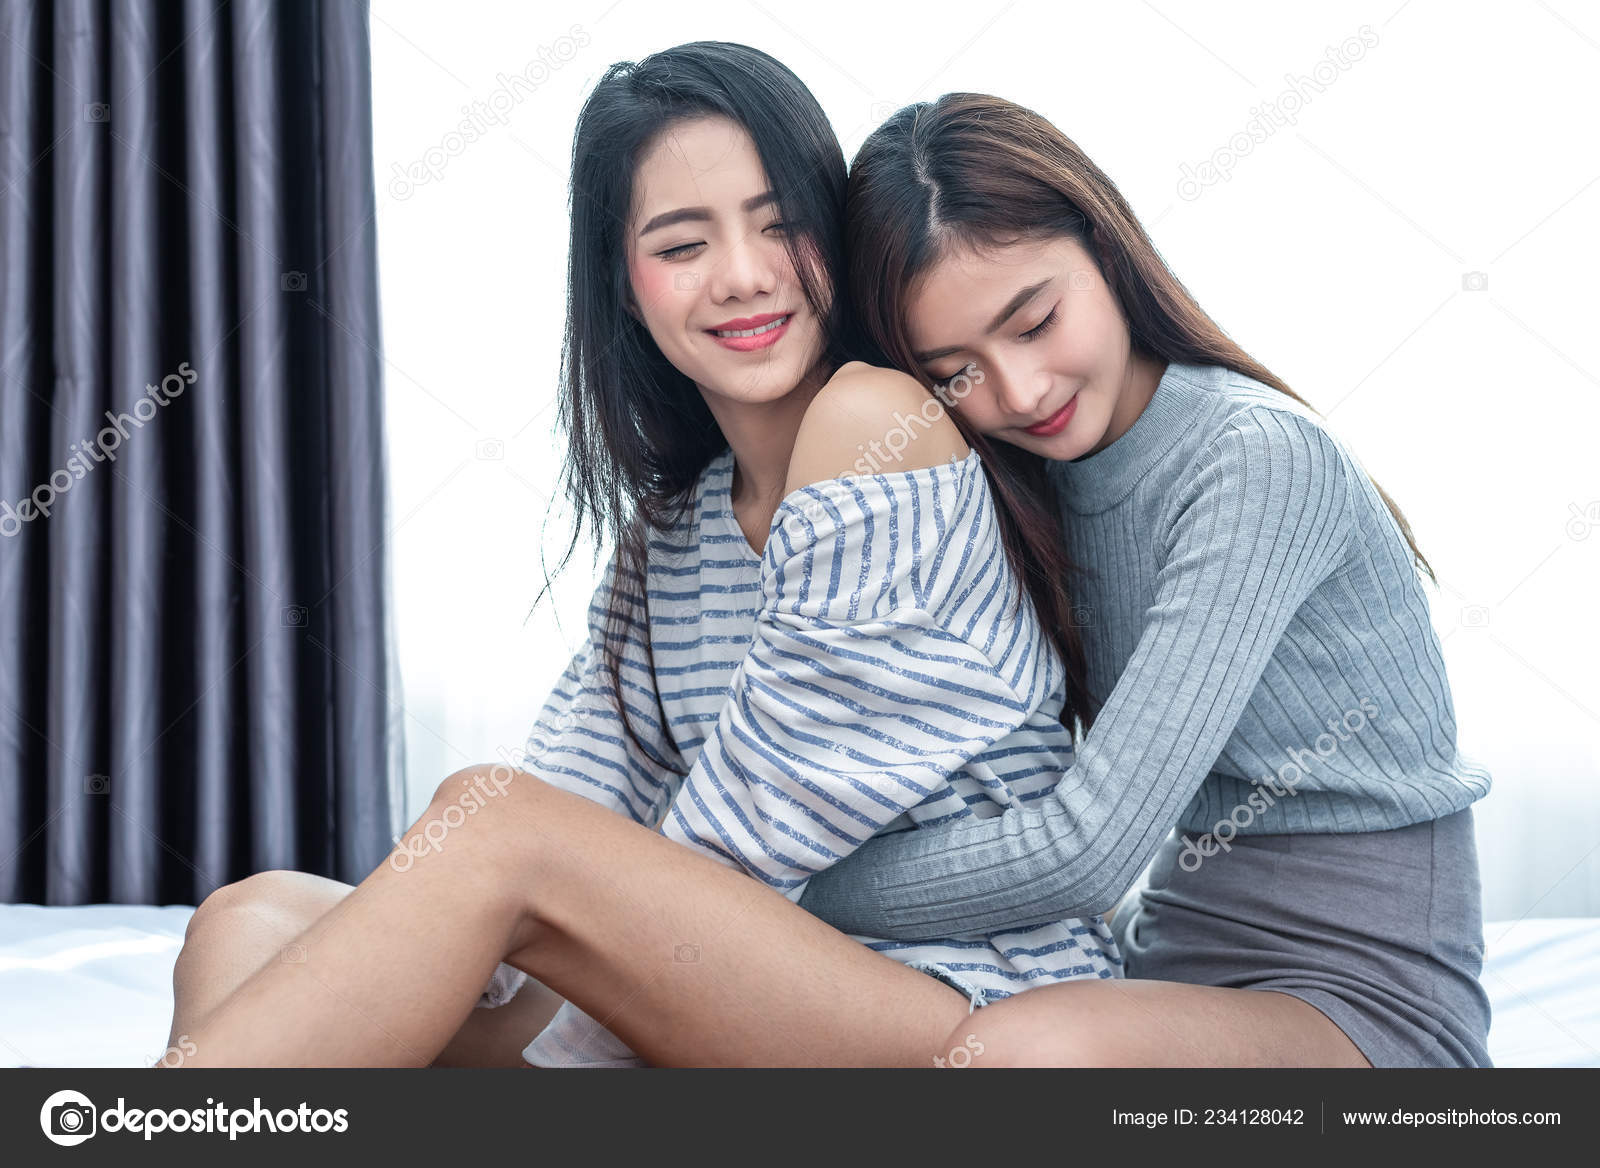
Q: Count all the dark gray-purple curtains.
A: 1